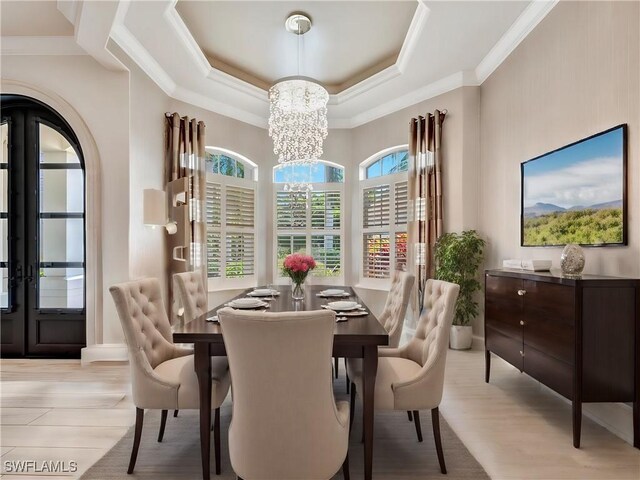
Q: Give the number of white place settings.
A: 4